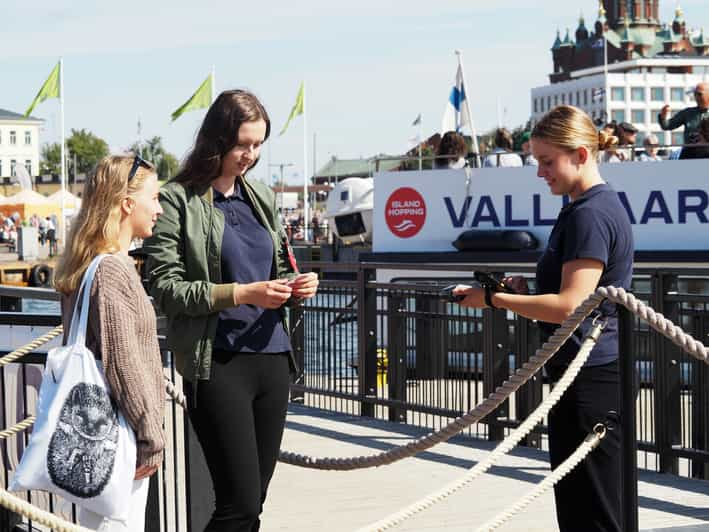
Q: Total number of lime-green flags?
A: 3